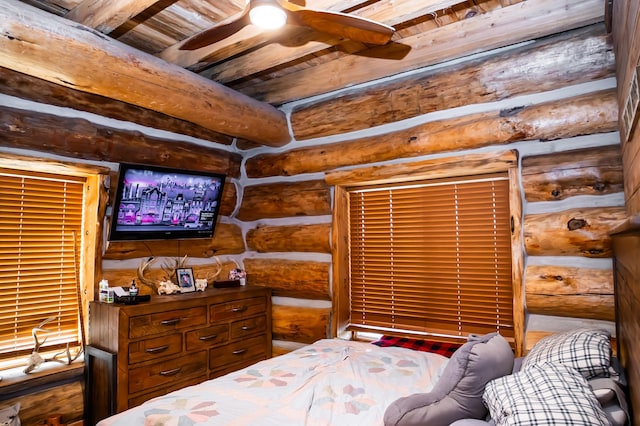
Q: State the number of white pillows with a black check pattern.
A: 2